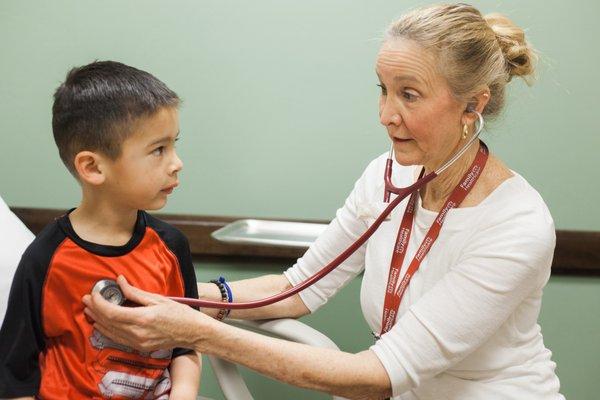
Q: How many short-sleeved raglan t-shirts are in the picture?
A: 1